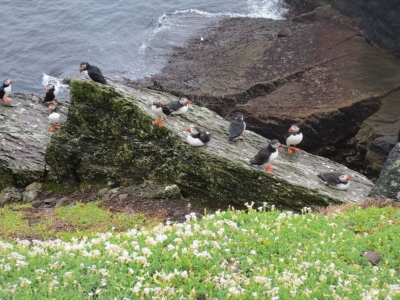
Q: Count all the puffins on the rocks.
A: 11